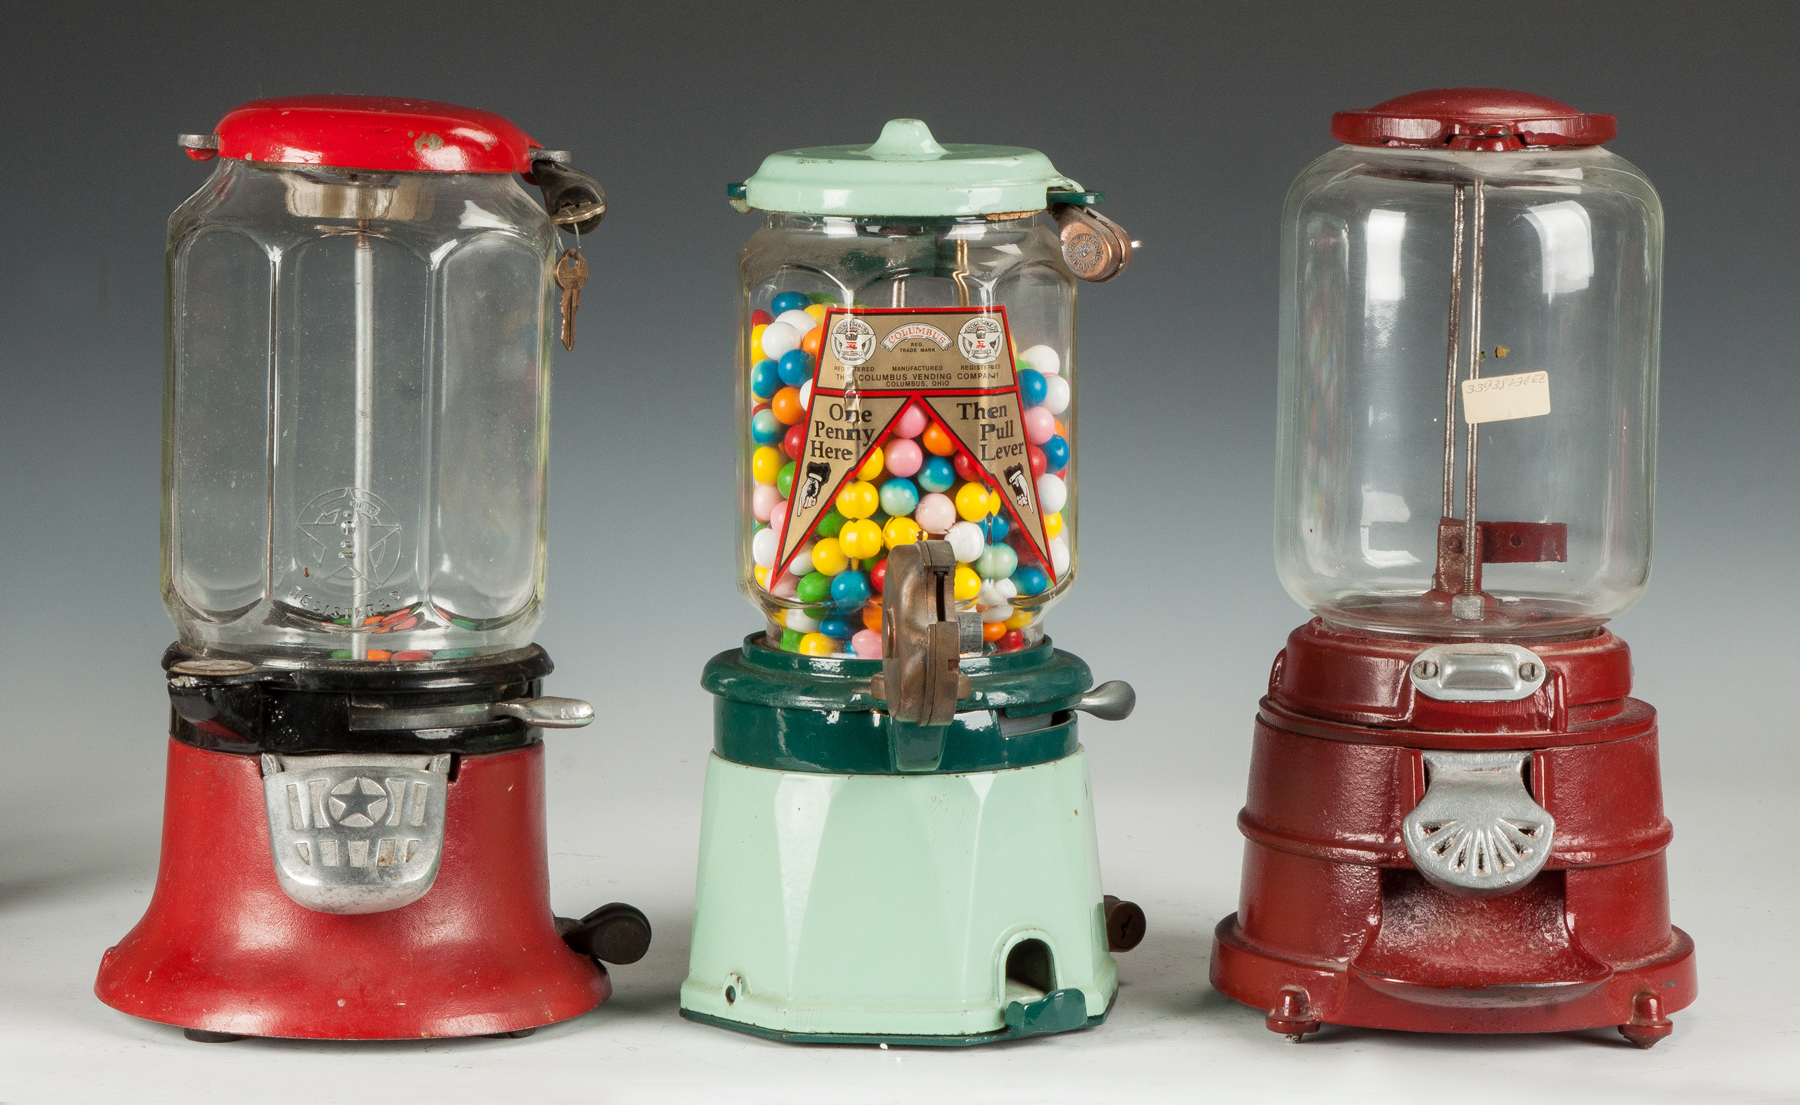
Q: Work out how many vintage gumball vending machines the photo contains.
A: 3